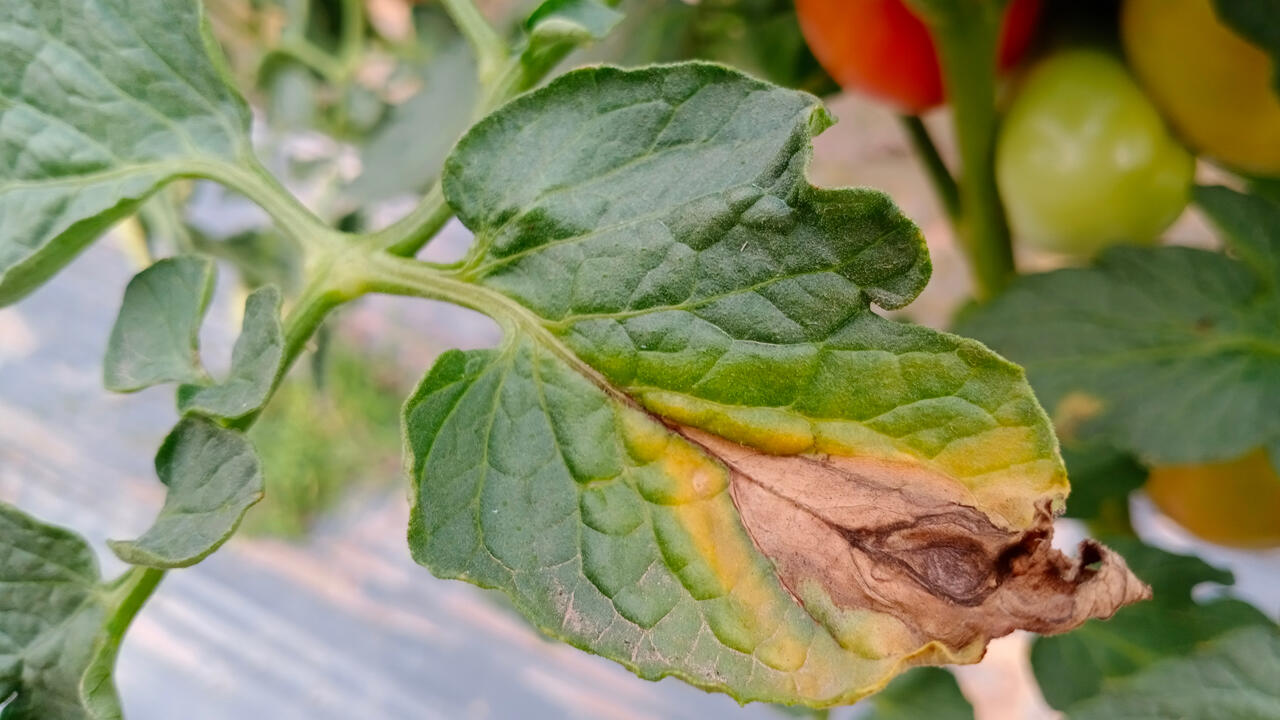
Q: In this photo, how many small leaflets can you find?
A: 3